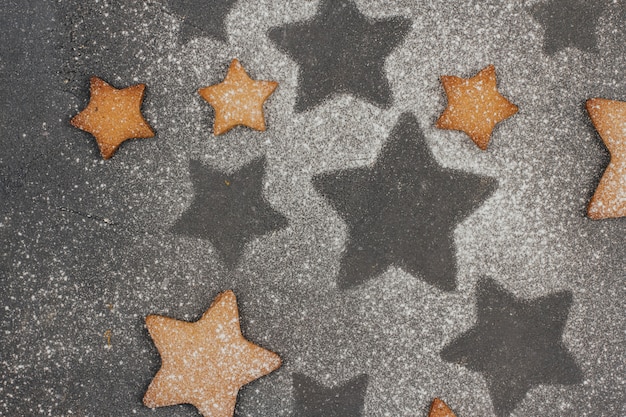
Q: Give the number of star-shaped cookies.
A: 6